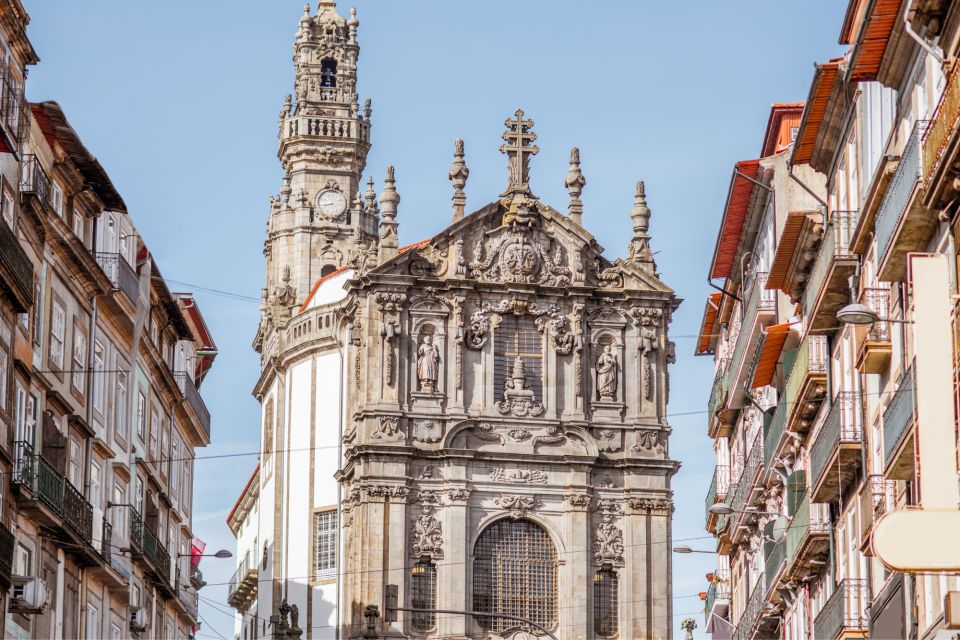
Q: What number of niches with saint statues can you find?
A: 2